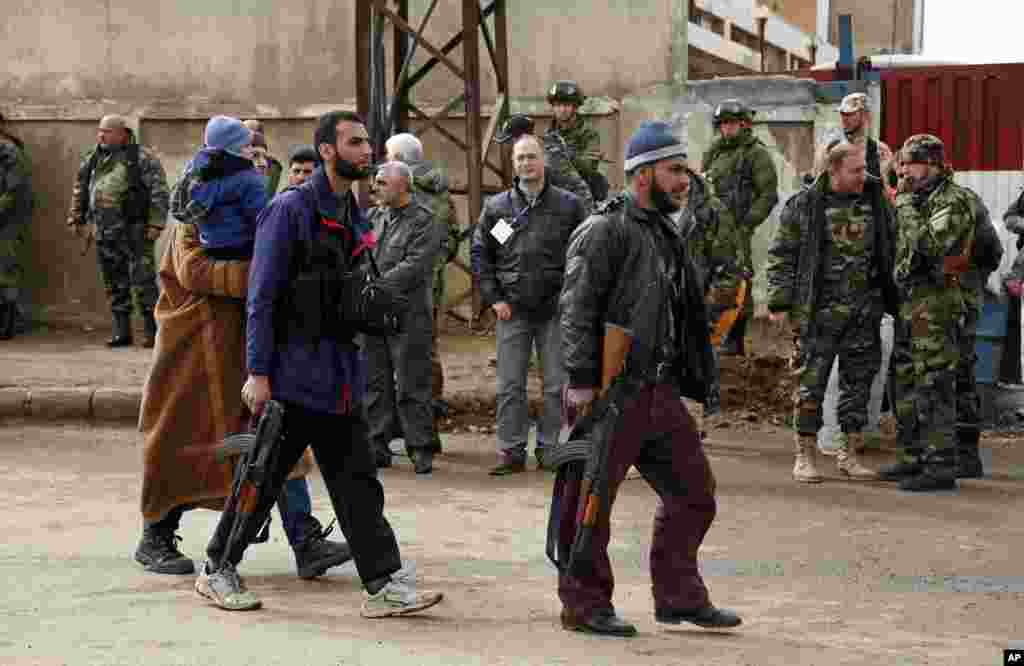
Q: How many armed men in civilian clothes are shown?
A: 2